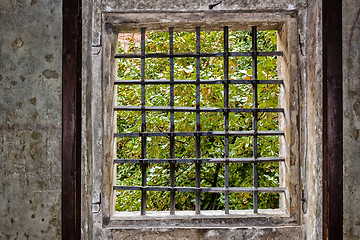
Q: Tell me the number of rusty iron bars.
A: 11